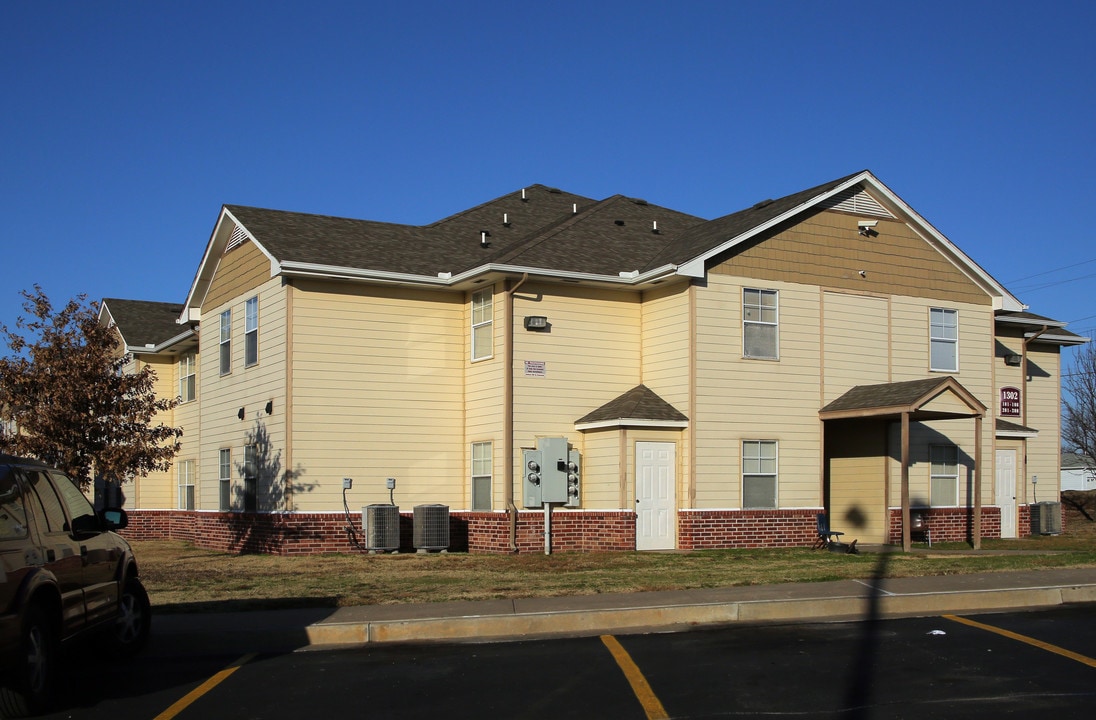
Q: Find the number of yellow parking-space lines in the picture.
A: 3